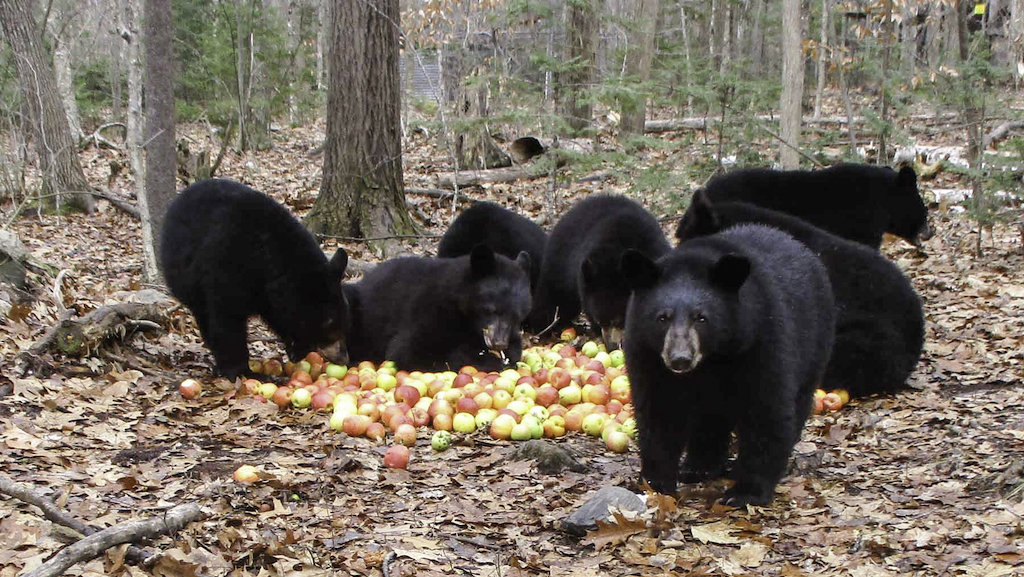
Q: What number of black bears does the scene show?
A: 7